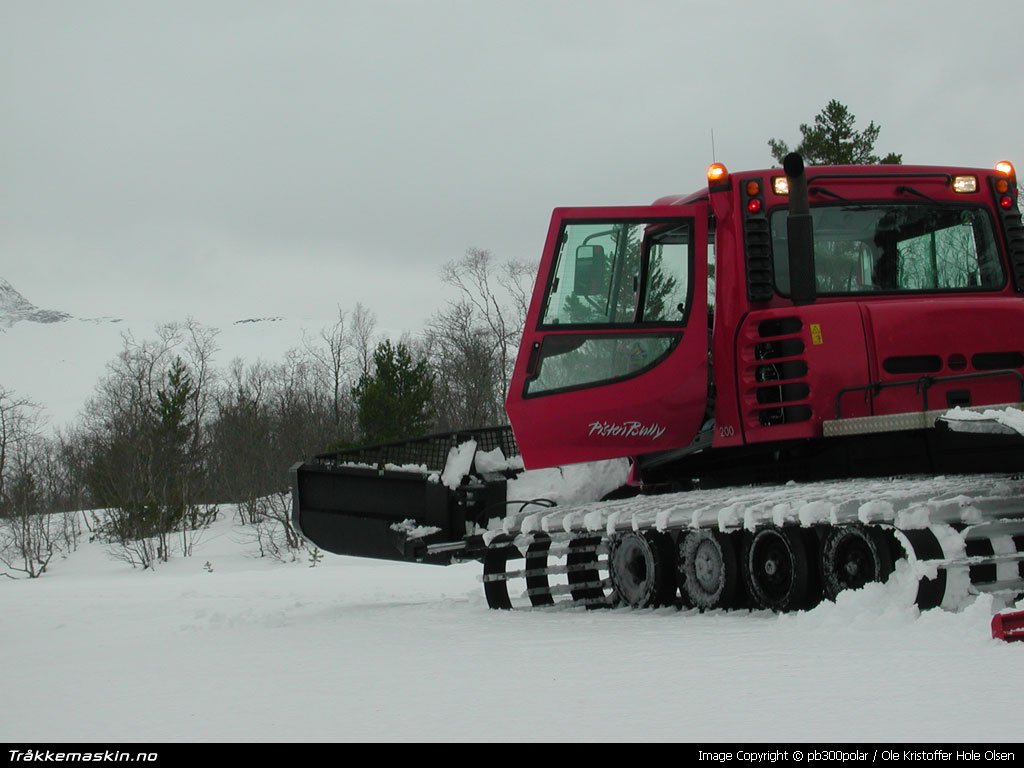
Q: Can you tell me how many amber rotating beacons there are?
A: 2